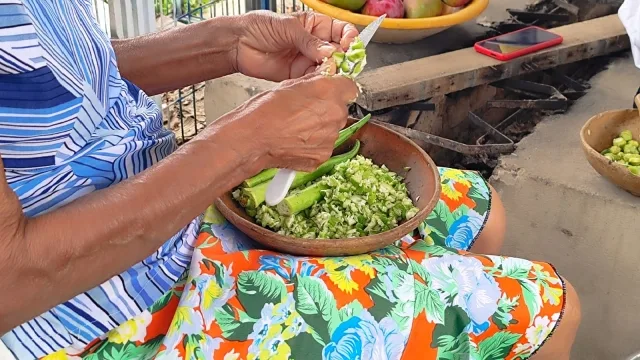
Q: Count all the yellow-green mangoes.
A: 2